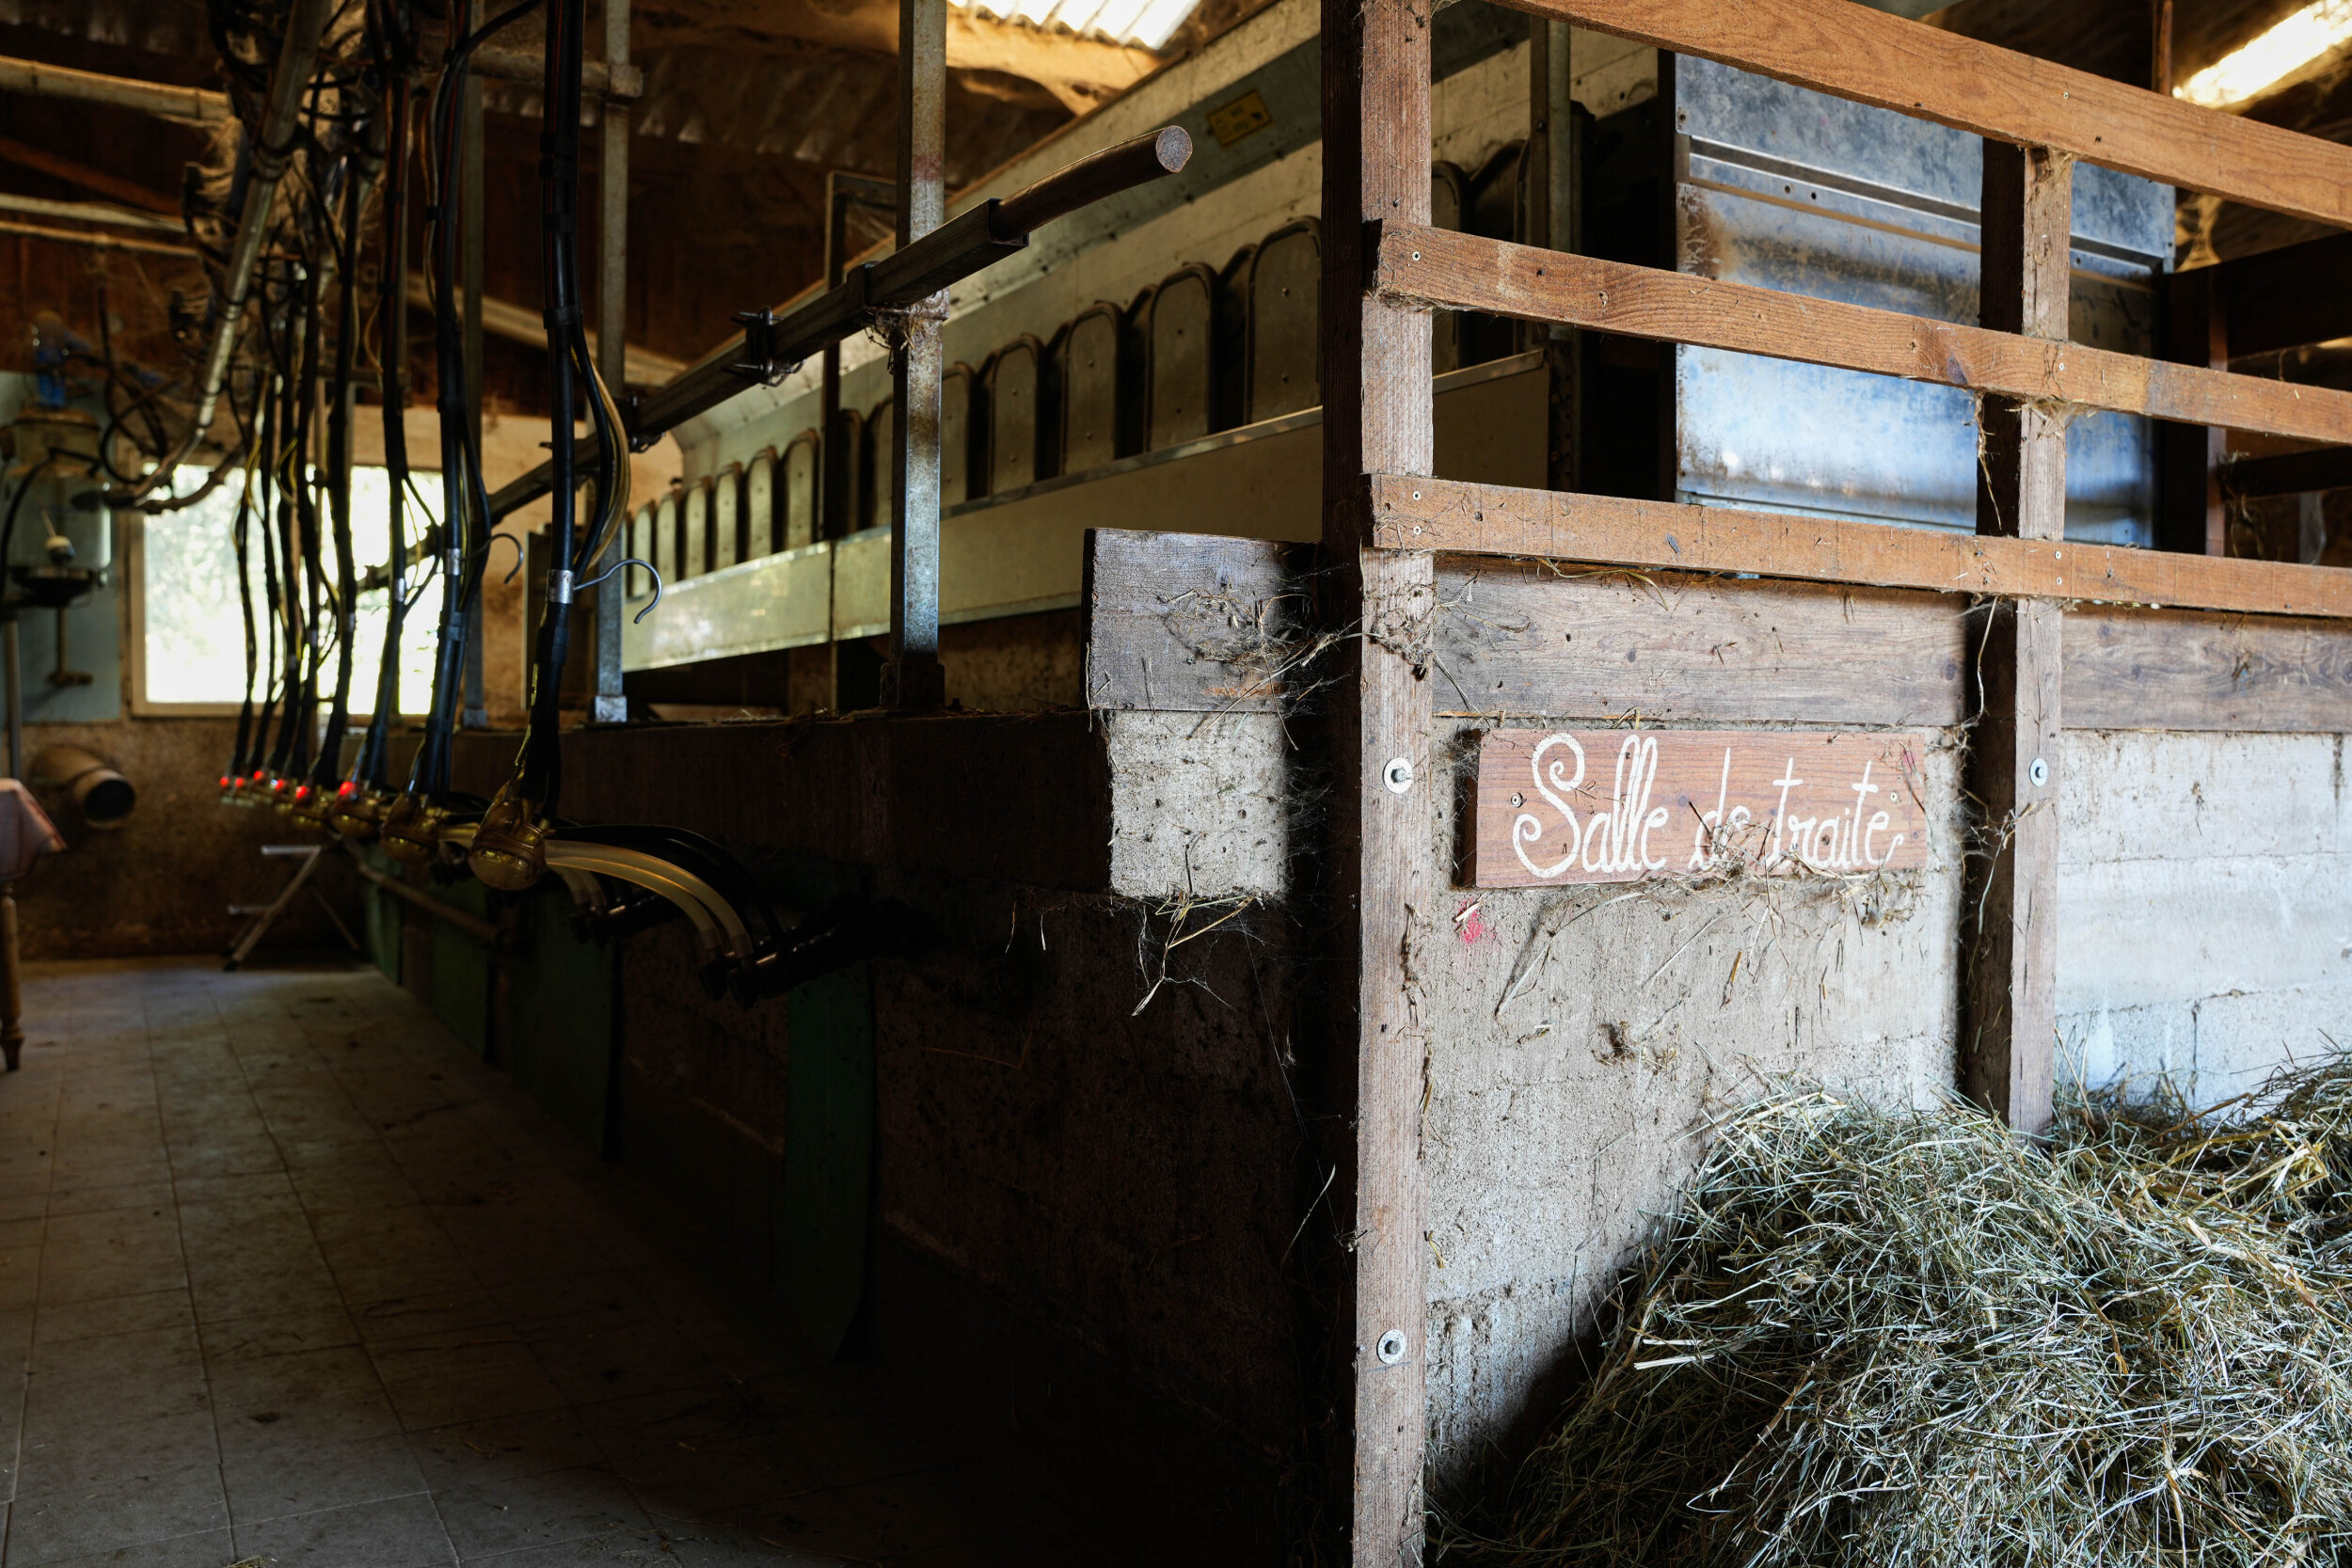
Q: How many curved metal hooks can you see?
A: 2